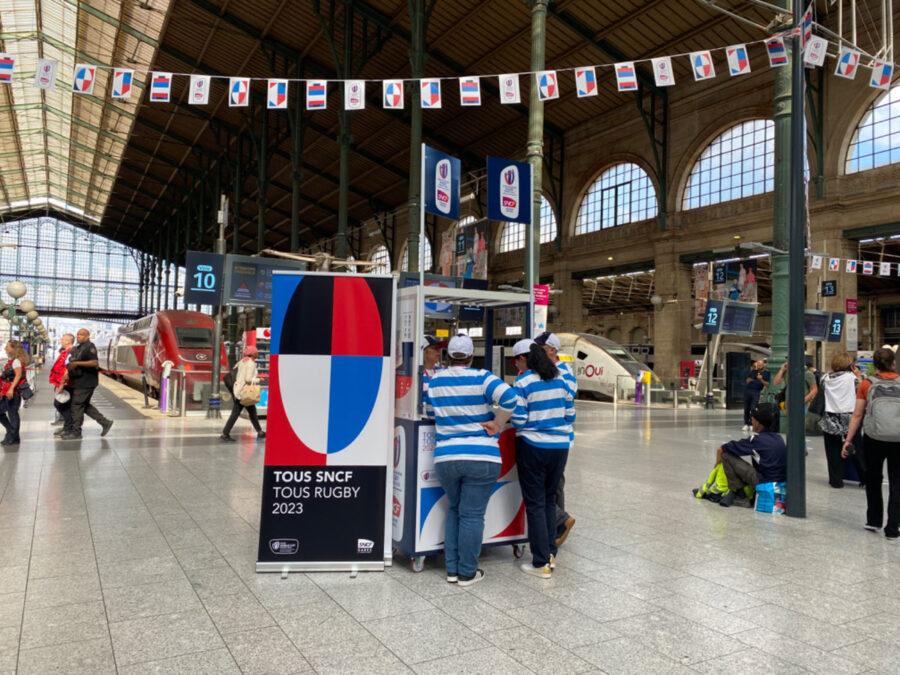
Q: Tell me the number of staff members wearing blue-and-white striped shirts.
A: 4